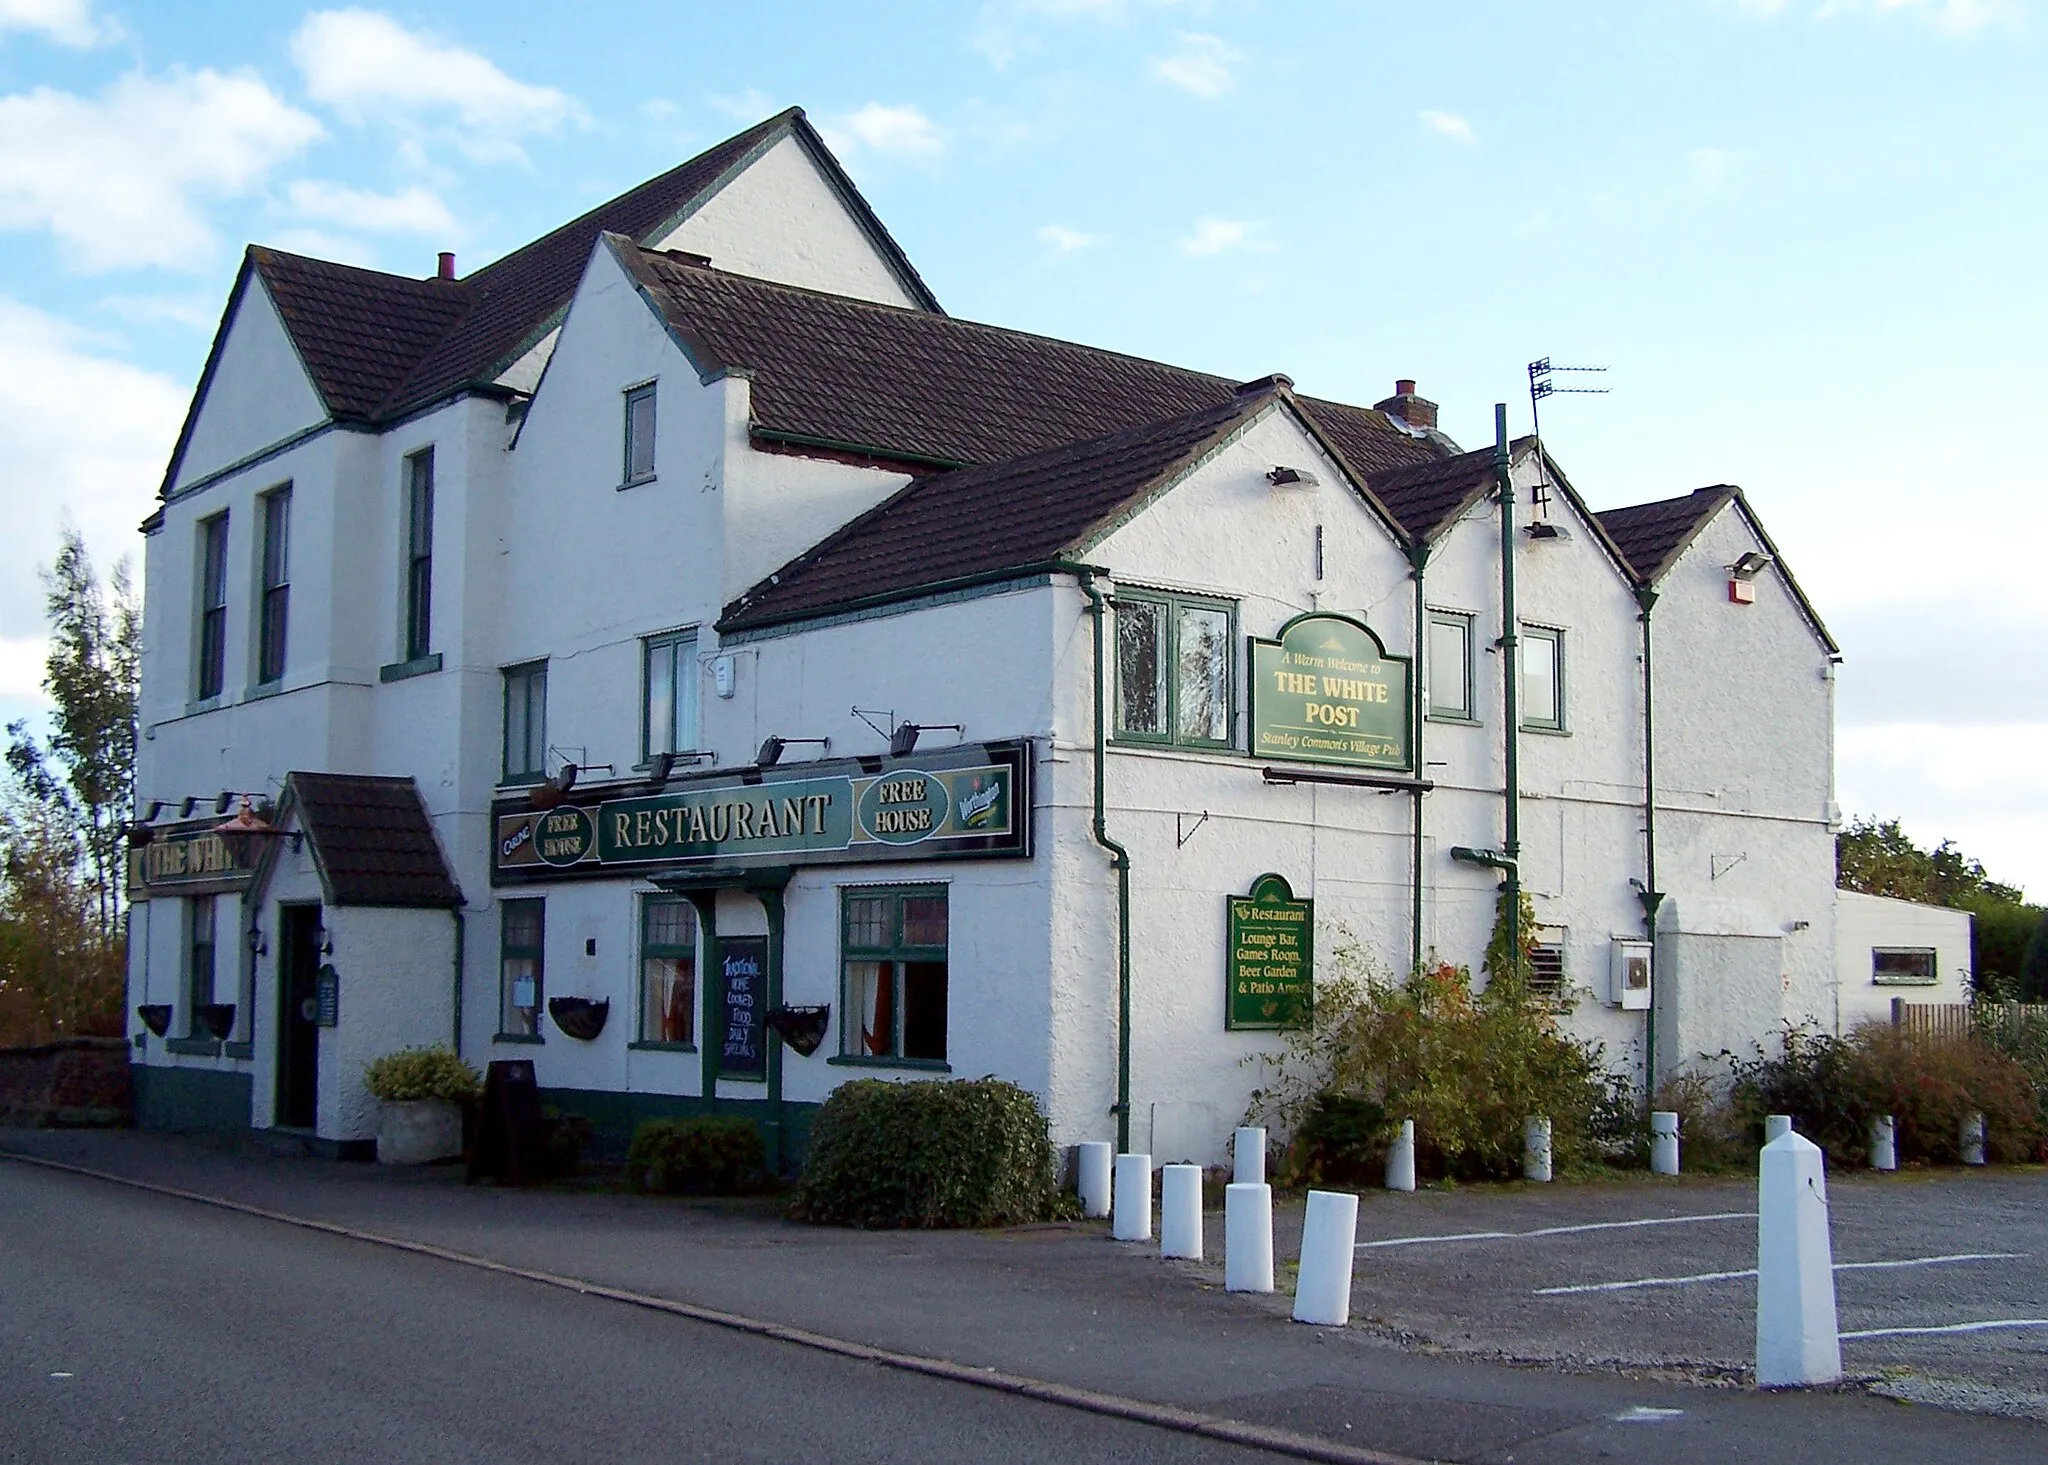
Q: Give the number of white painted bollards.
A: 13